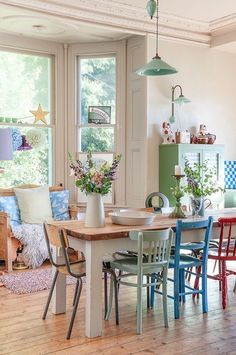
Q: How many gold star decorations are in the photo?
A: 1